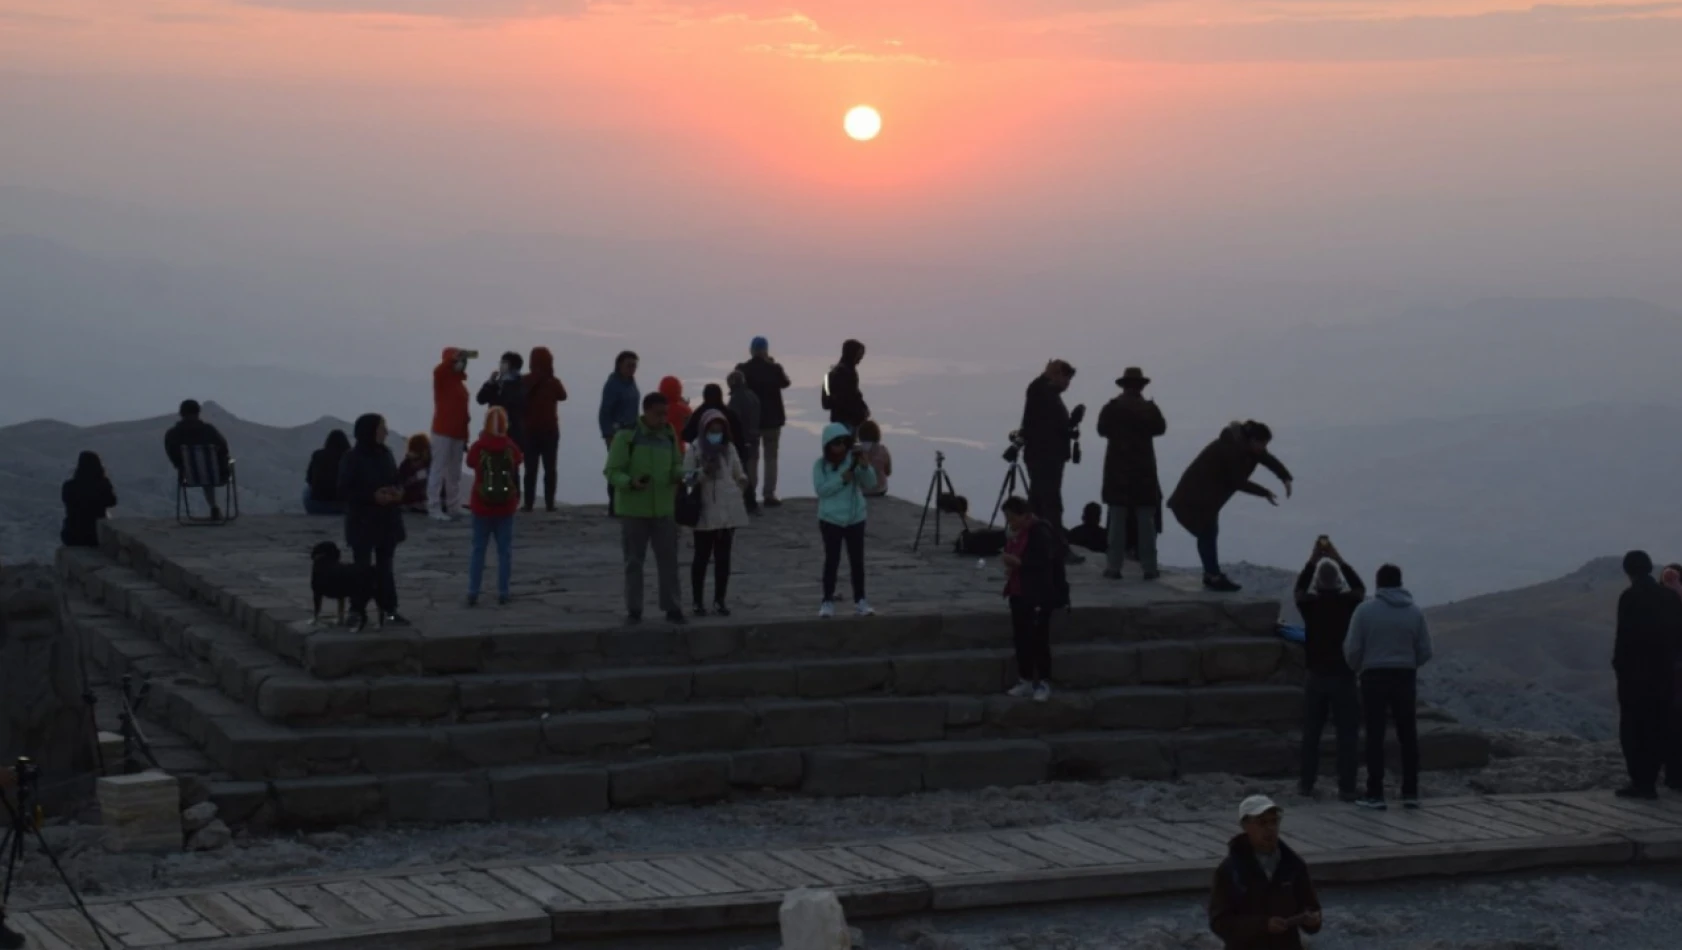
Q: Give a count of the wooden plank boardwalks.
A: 1